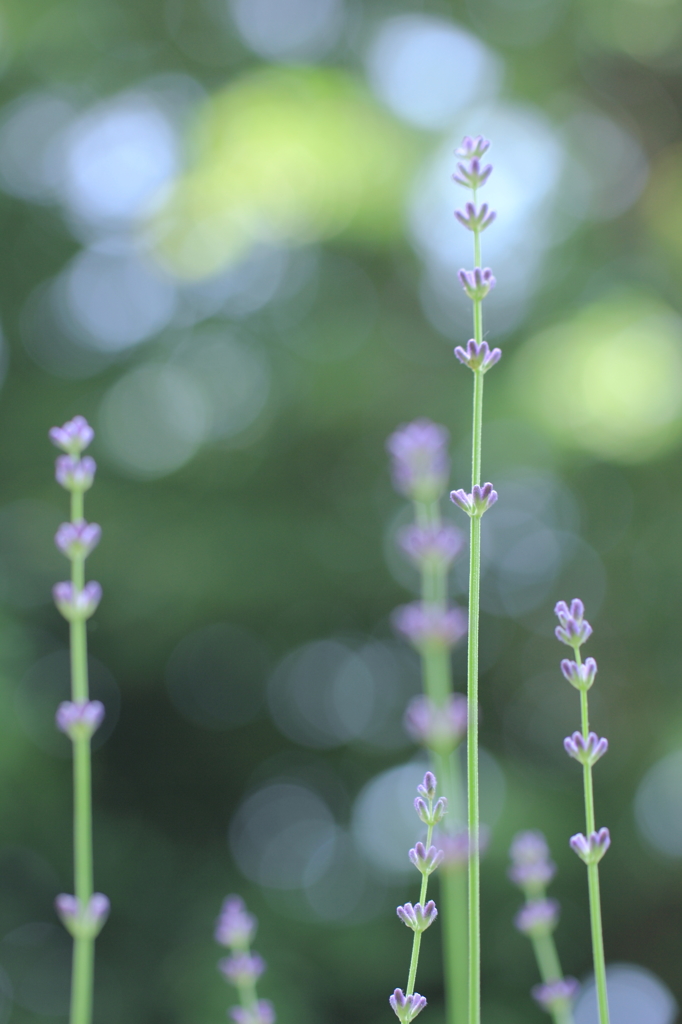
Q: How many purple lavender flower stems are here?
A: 7